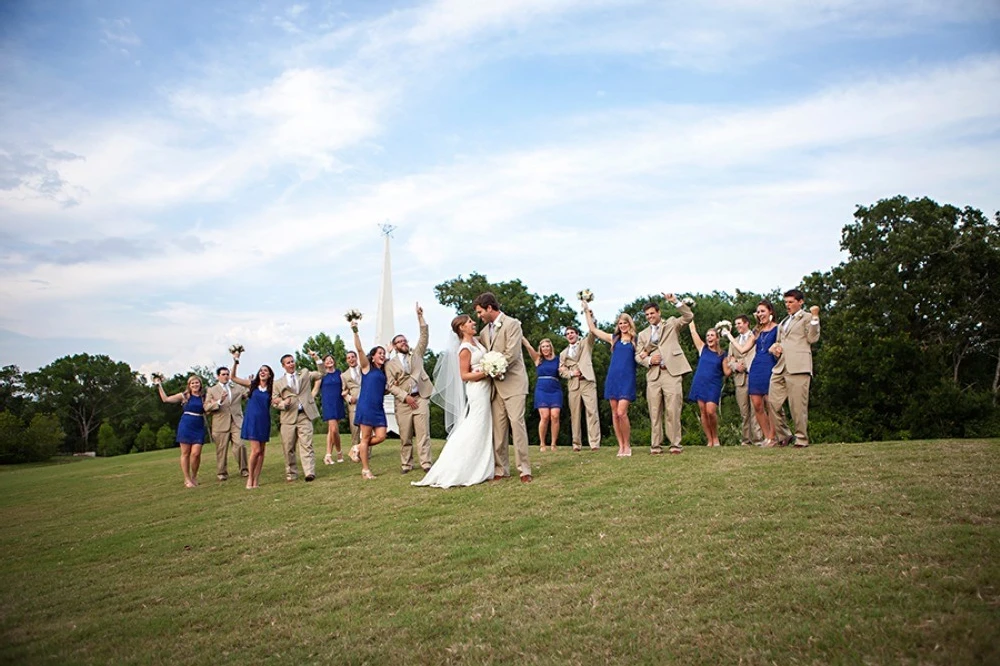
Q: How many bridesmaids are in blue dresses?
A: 8